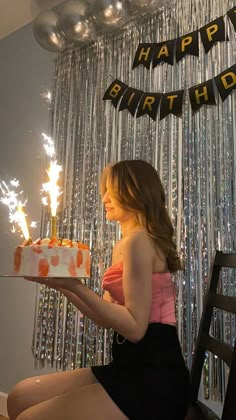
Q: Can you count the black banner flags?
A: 11